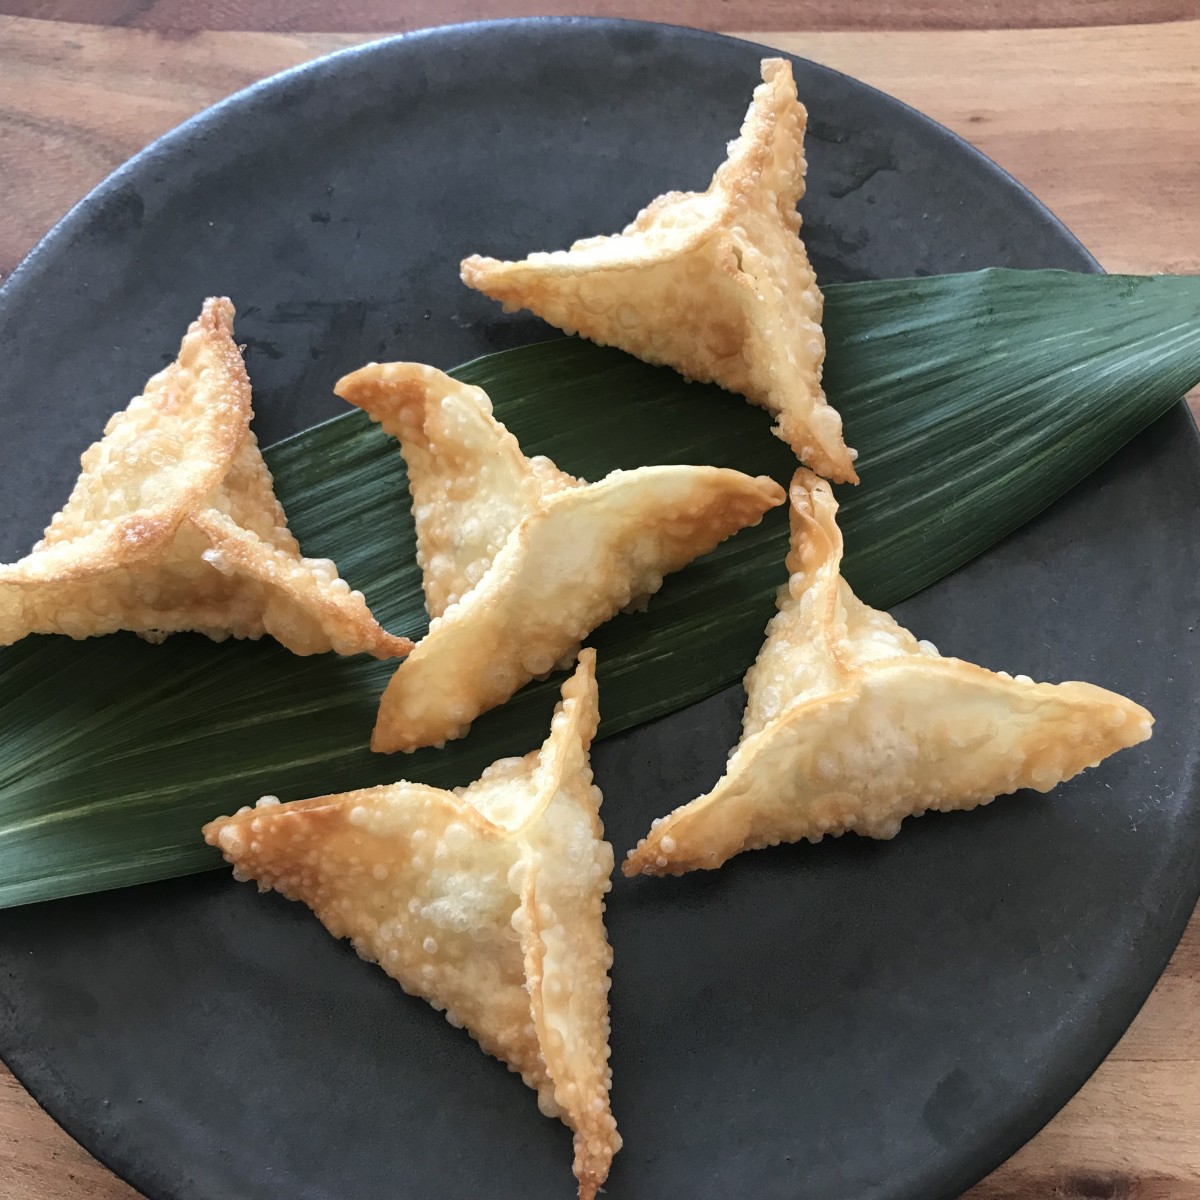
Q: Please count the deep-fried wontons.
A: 5